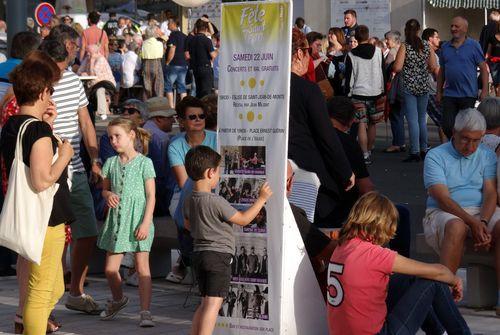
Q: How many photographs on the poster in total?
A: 5